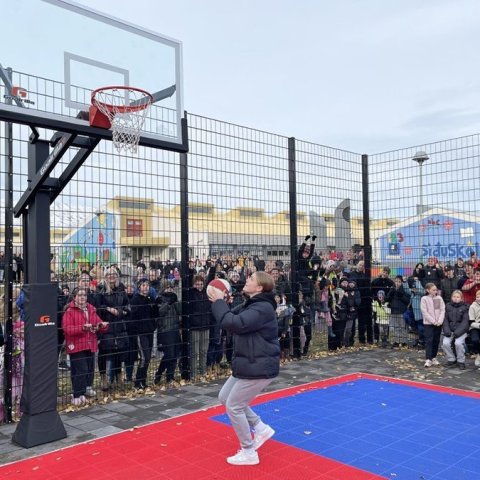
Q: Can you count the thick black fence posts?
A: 4